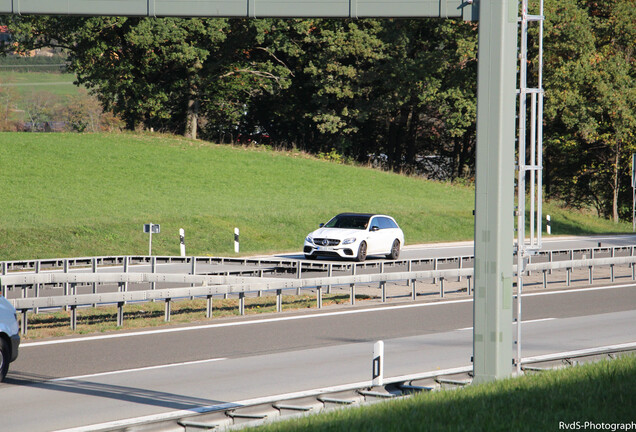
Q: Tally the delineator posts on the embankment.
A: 3